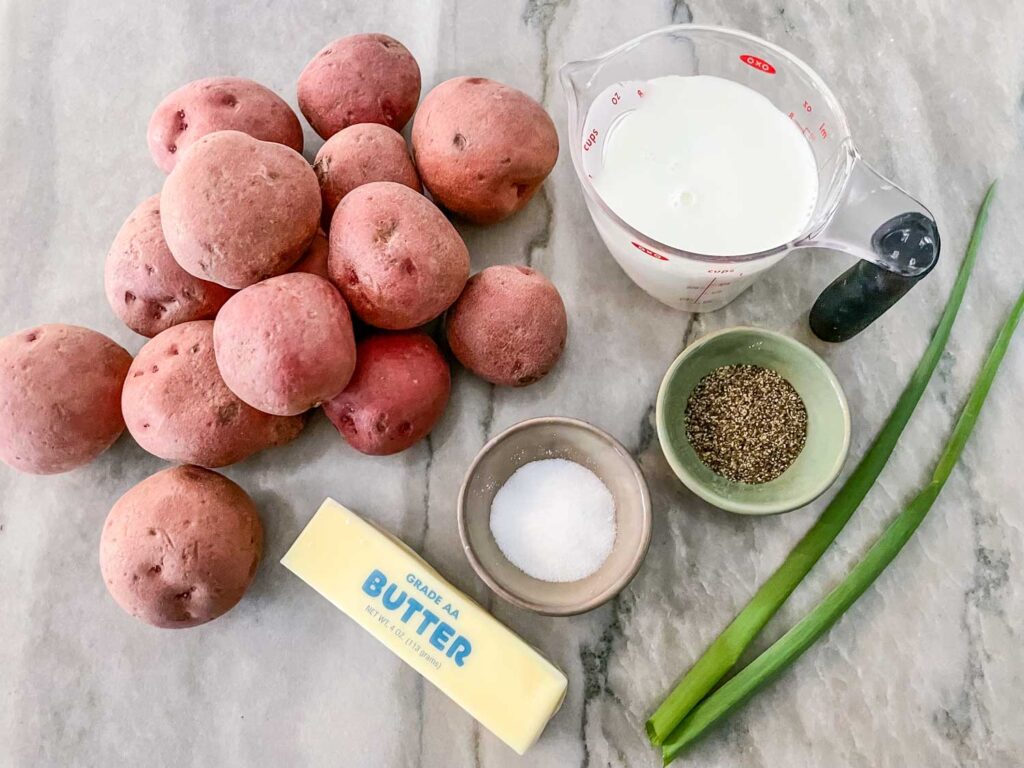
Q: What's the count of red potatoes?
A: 14